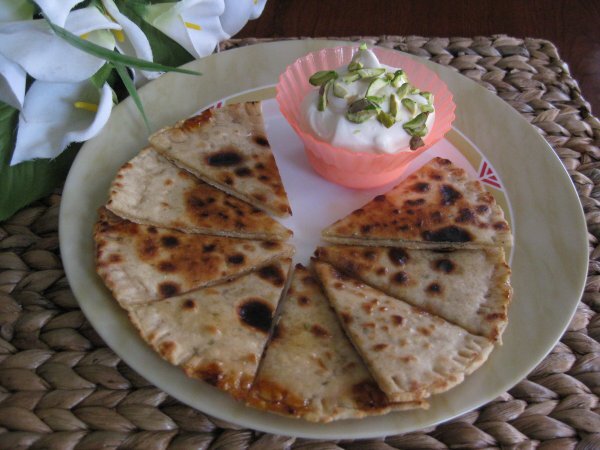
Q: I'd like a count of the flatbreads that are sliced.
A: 8